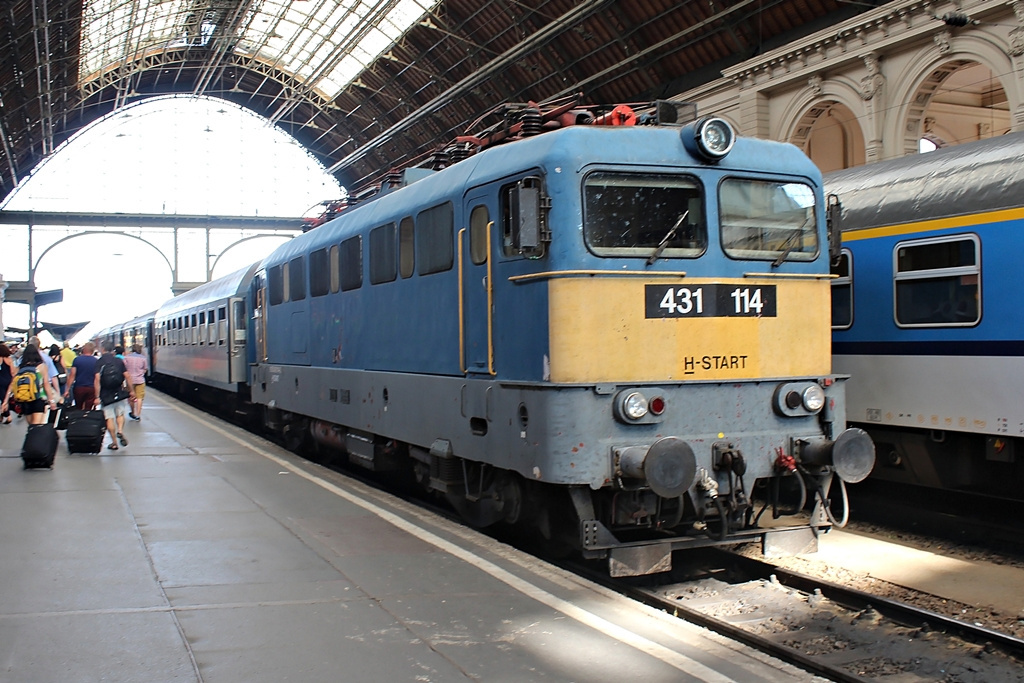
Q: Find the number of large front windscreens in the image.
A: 2